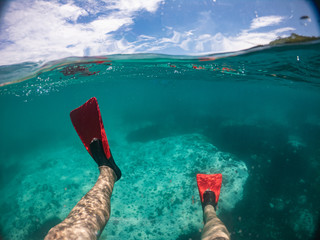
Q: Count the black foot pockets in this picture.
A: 2